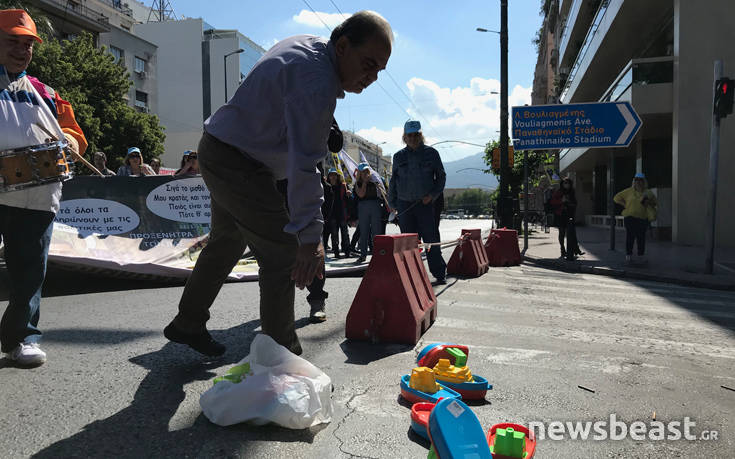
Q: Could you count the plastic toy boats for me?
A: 6